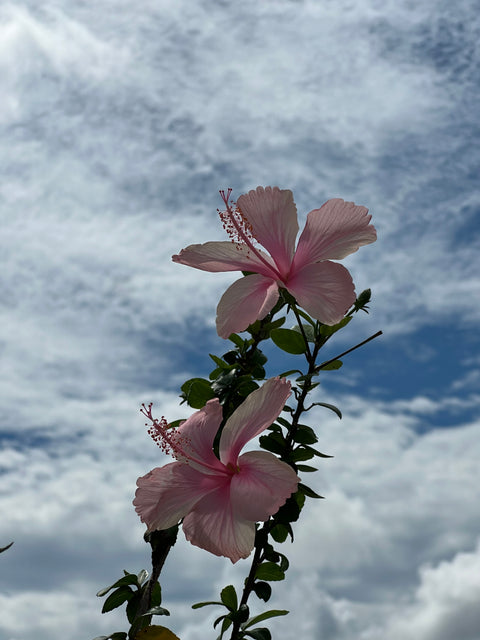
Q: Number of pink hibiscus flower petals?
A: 10